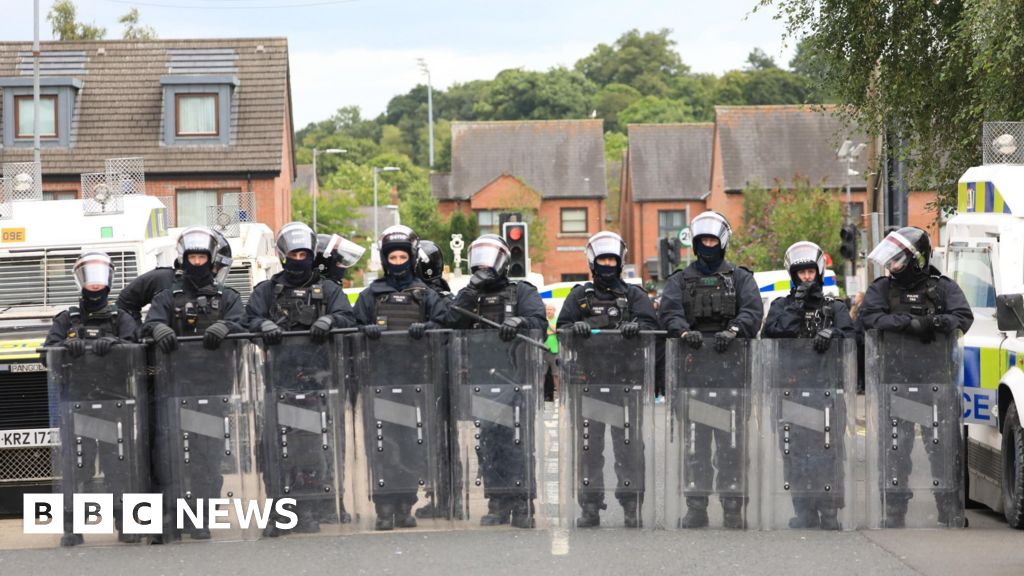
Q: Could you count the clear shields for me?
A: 9